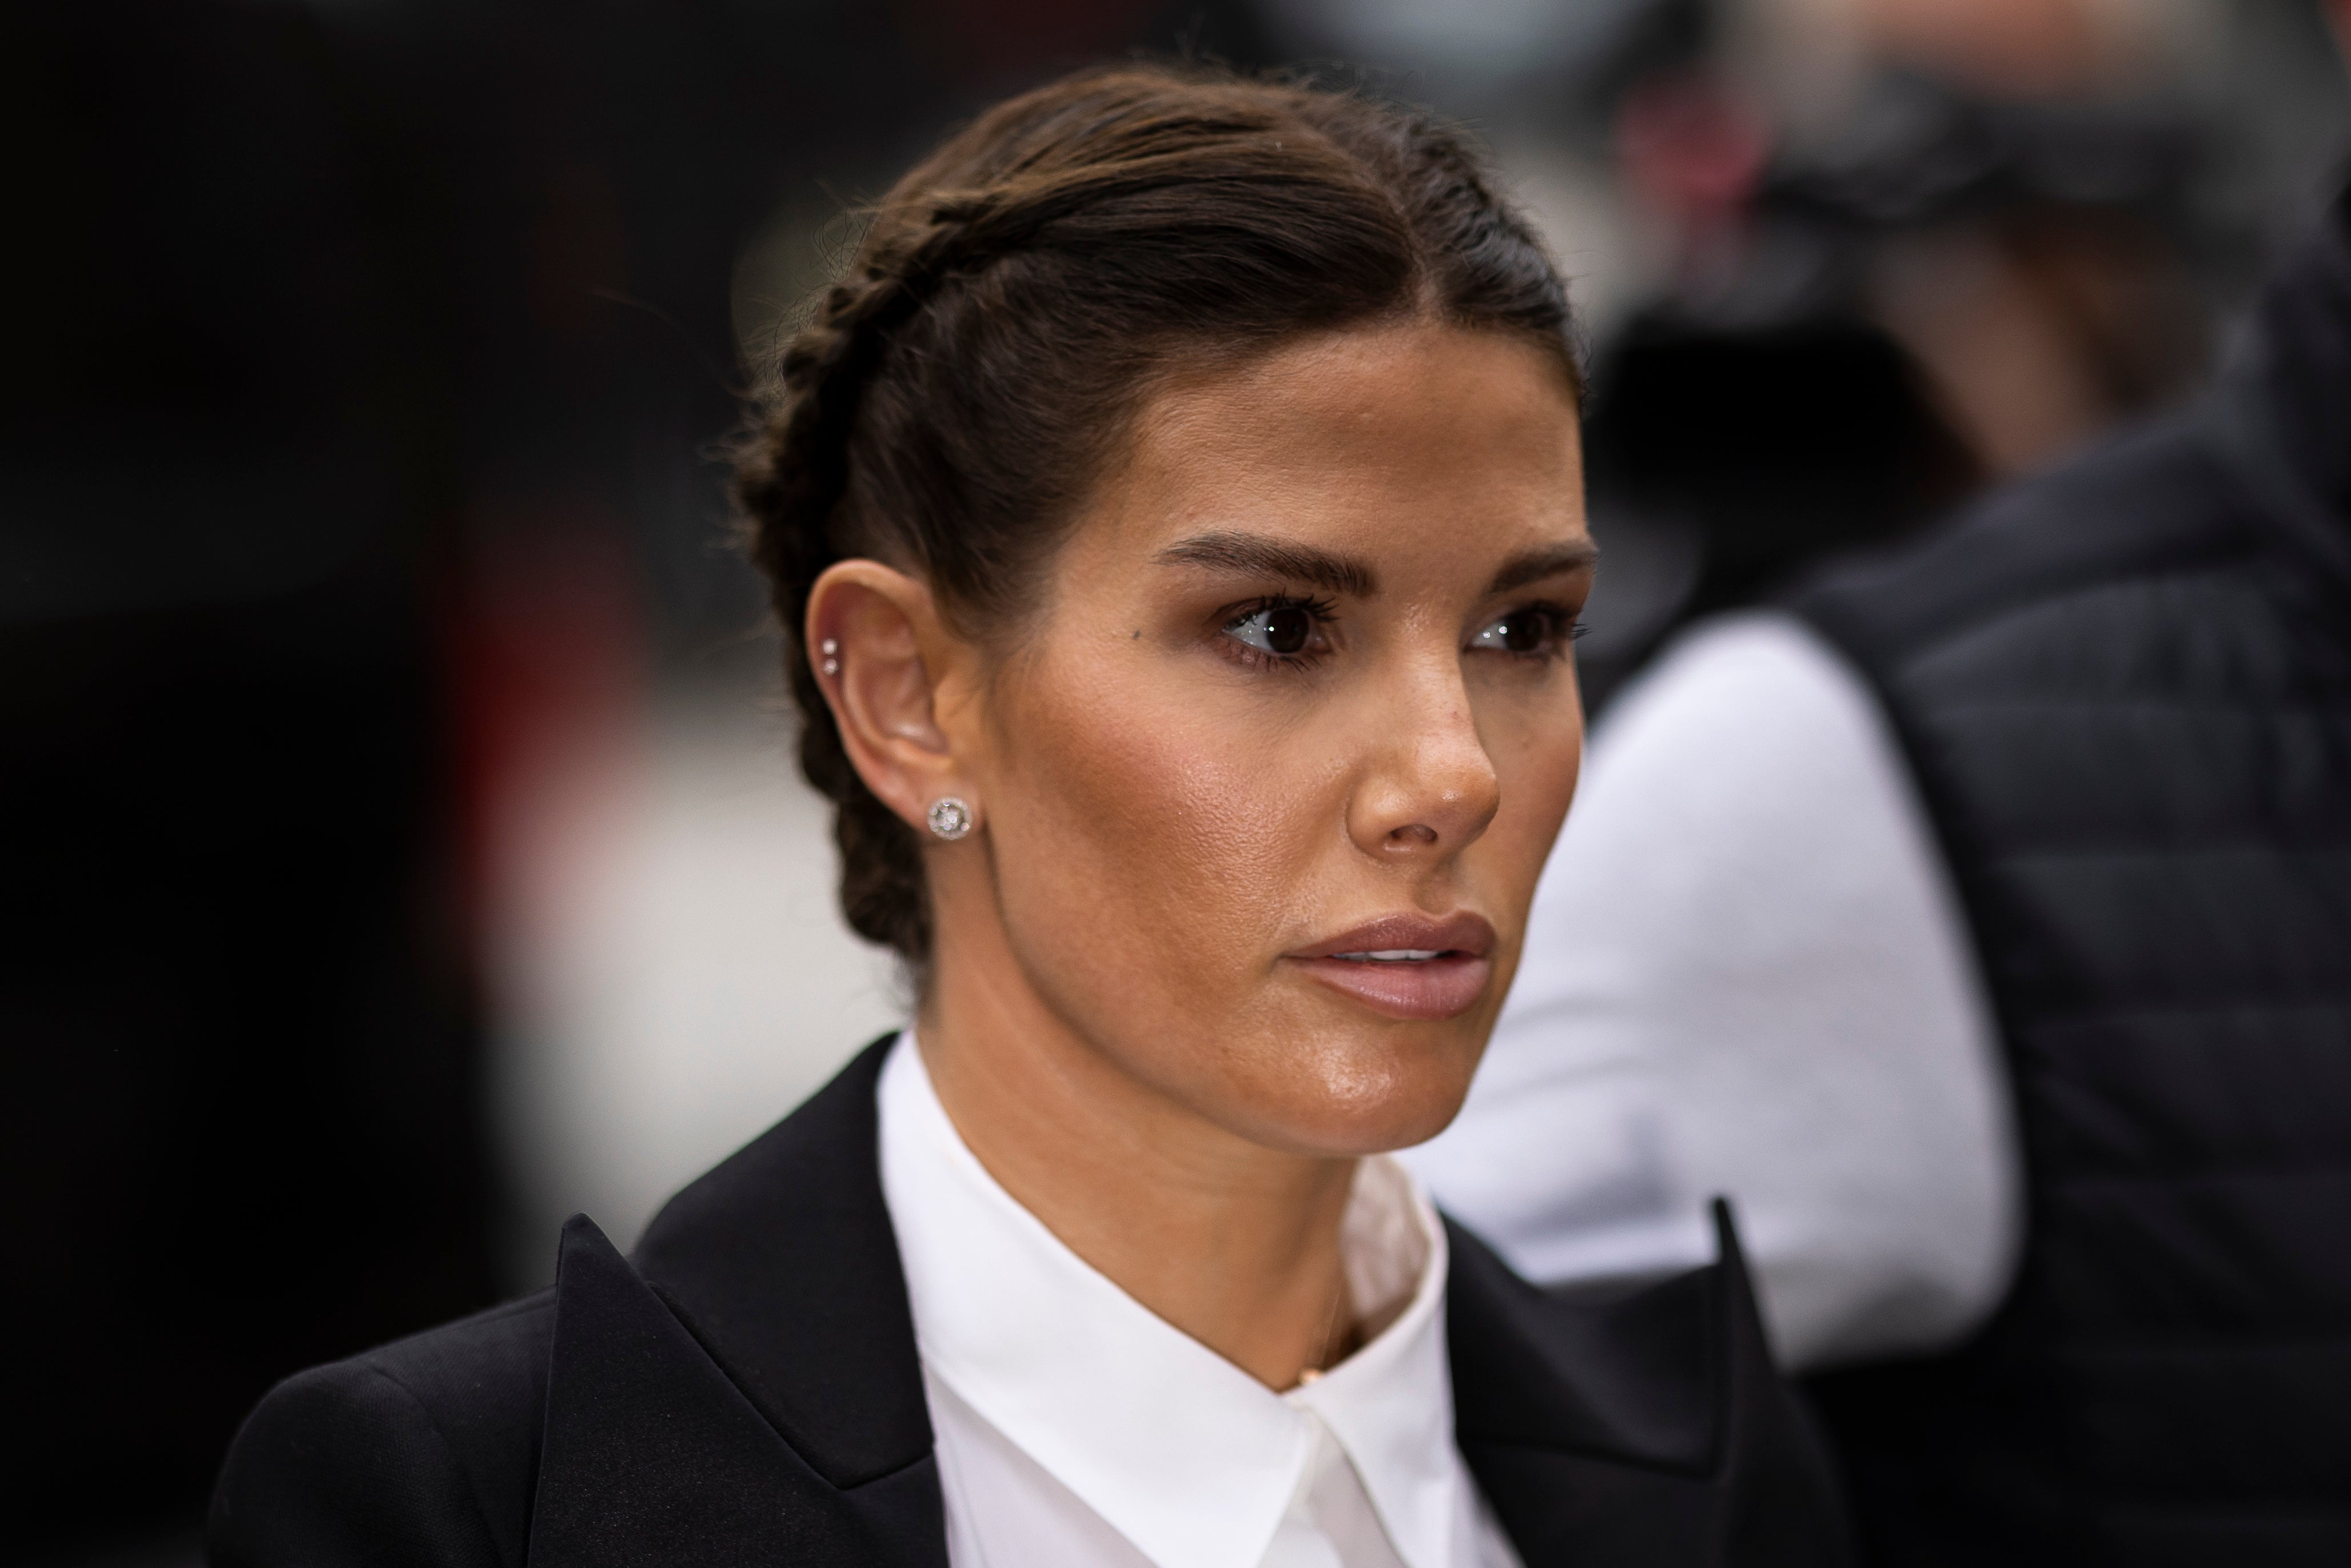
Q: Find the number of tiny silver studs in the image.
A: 2